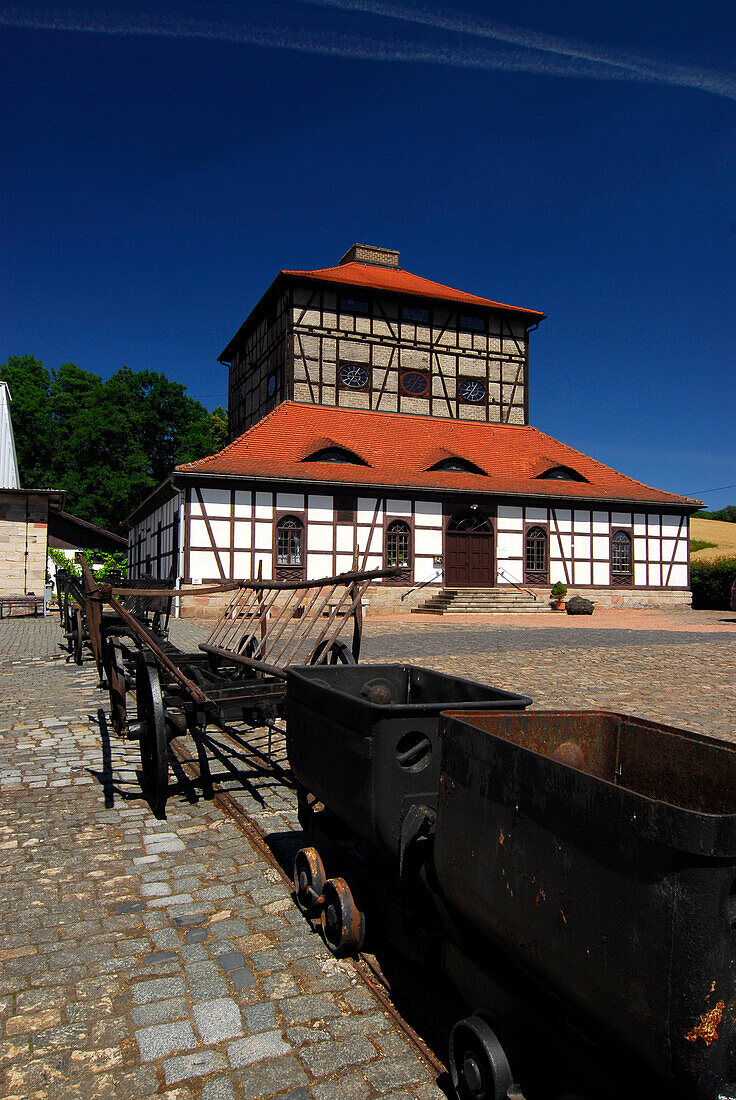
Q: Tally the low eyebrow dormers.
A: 3